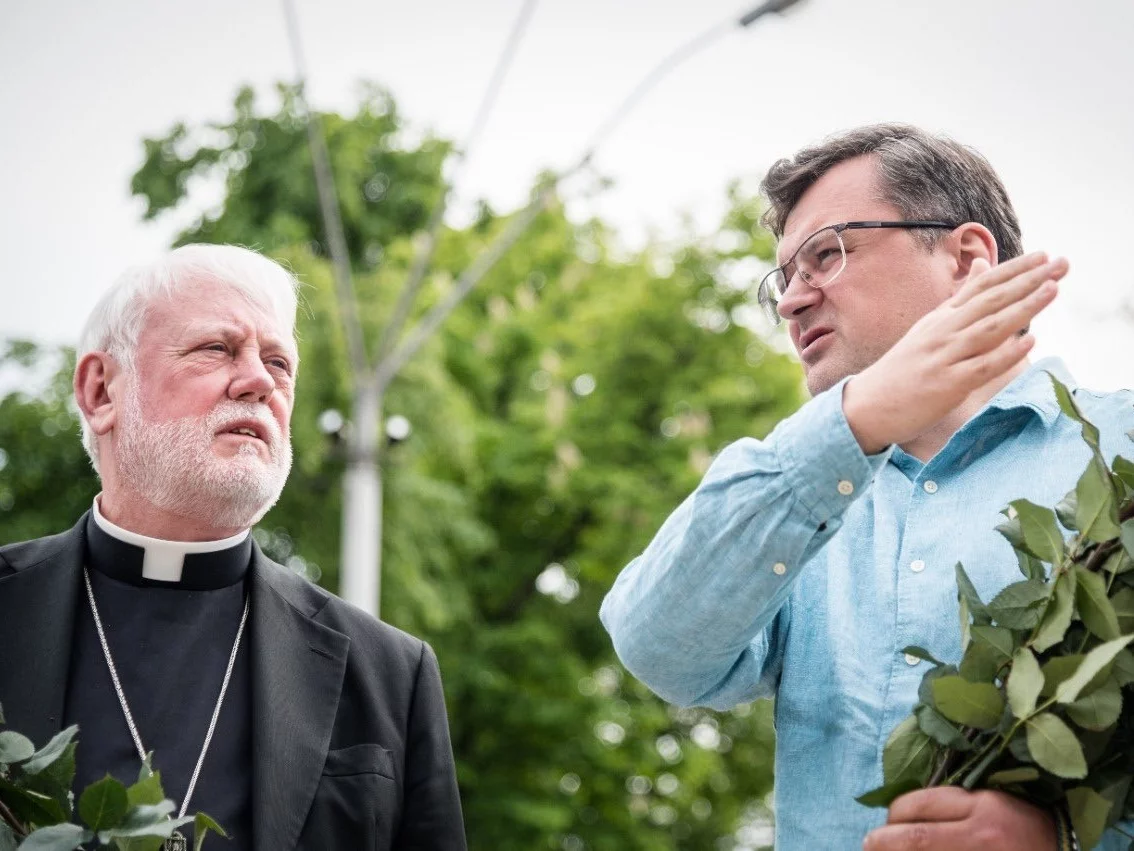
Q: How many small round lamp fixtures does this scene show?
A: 2